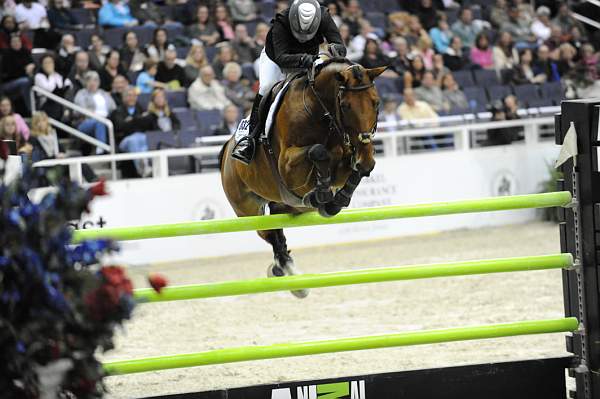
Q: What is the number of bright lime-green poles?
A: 3